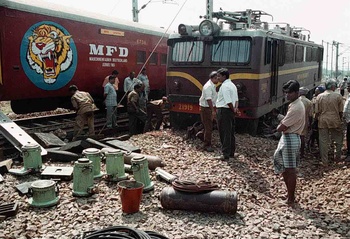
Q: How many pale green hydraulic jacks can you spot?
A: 6